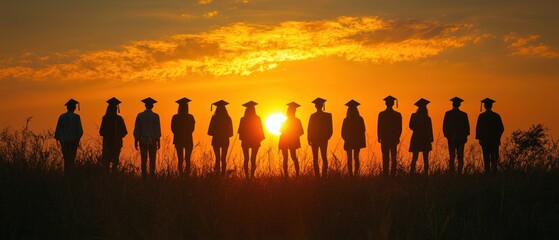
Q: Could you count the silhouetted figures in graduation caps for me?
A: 13